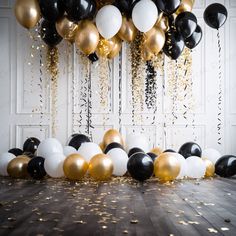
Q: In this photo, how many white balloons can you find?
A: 12